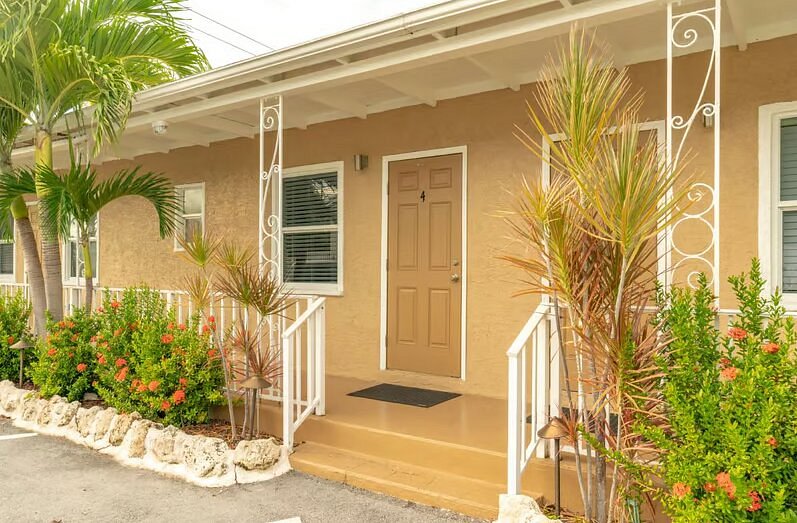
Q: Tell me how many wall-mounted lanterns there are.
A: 2